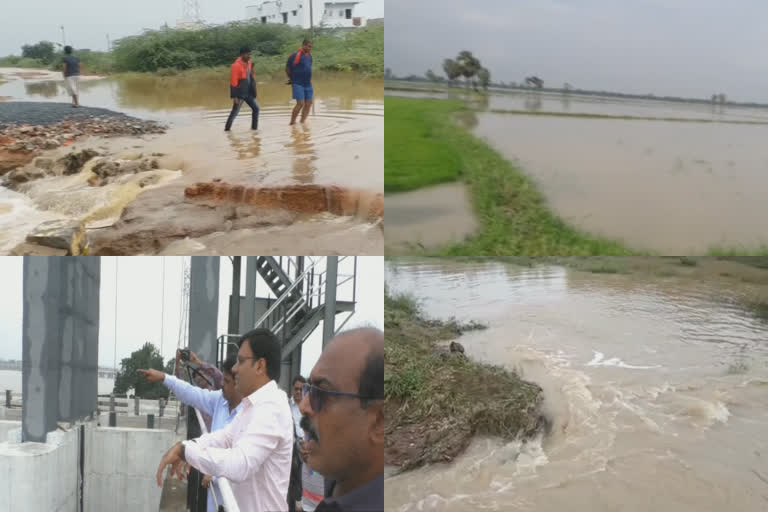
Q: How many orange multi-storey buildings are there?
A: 0